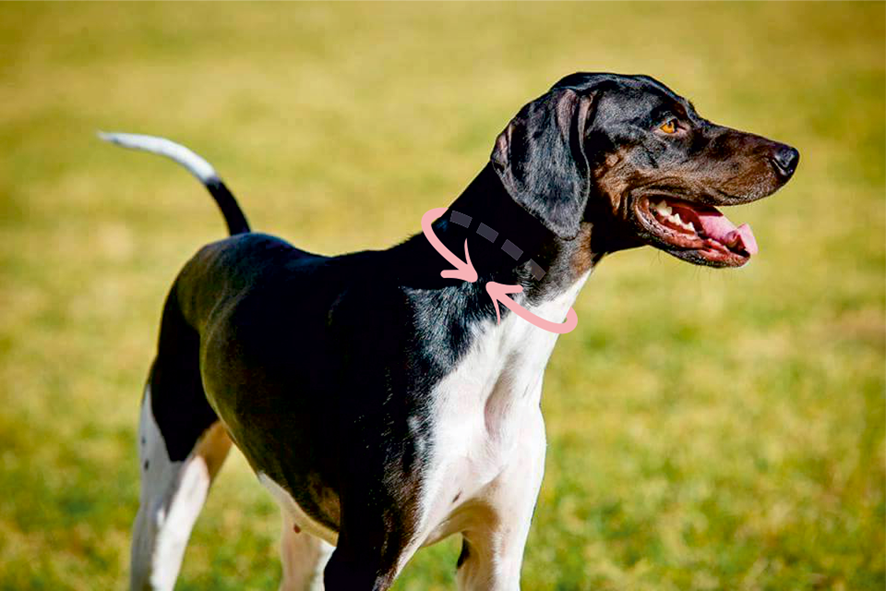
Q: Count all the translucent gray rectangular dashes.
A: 4